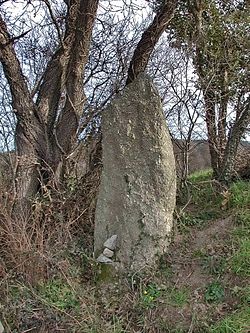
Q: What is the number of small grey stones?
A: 3